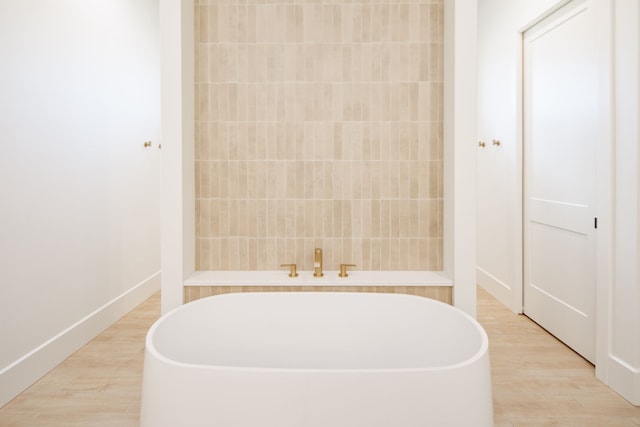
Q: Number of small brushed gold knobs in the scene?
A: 4